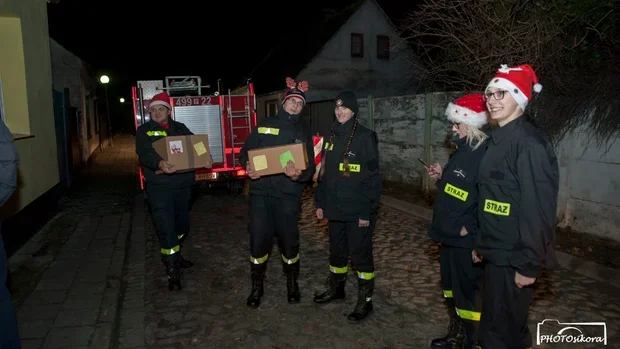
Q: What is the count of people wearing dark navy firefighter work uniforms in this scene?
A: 5